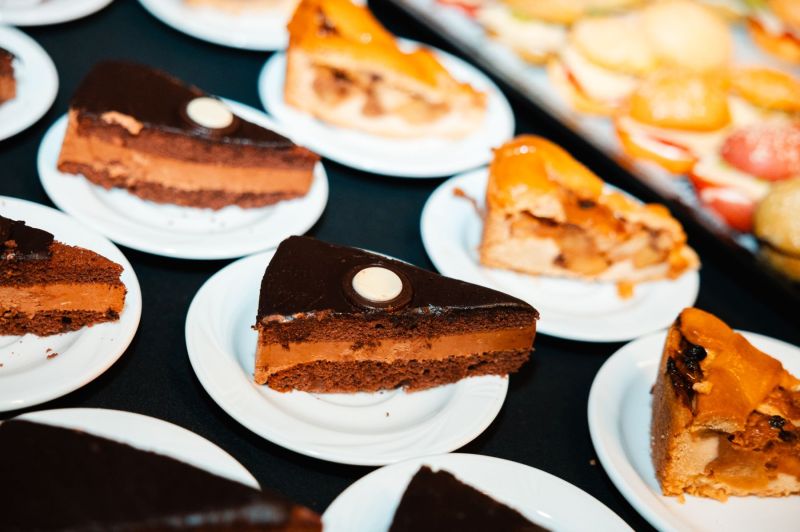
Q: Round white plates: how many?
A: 11